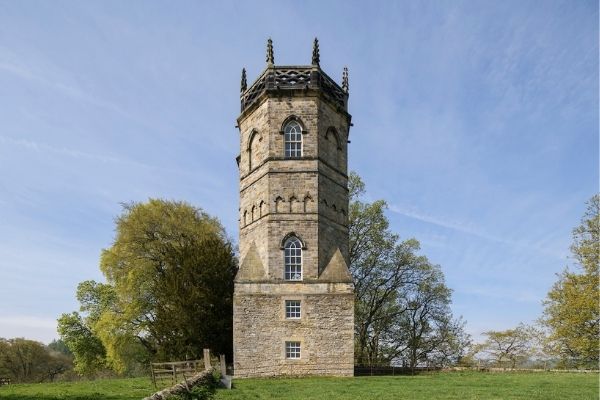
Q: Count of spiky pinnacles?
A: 4